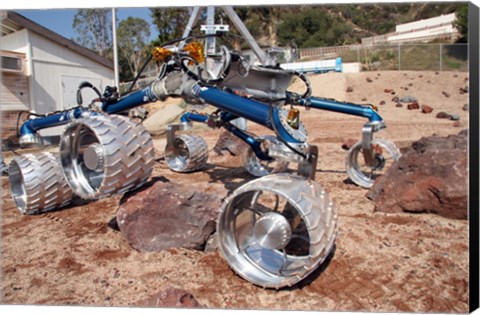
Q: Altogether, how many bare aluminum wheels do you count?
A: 6